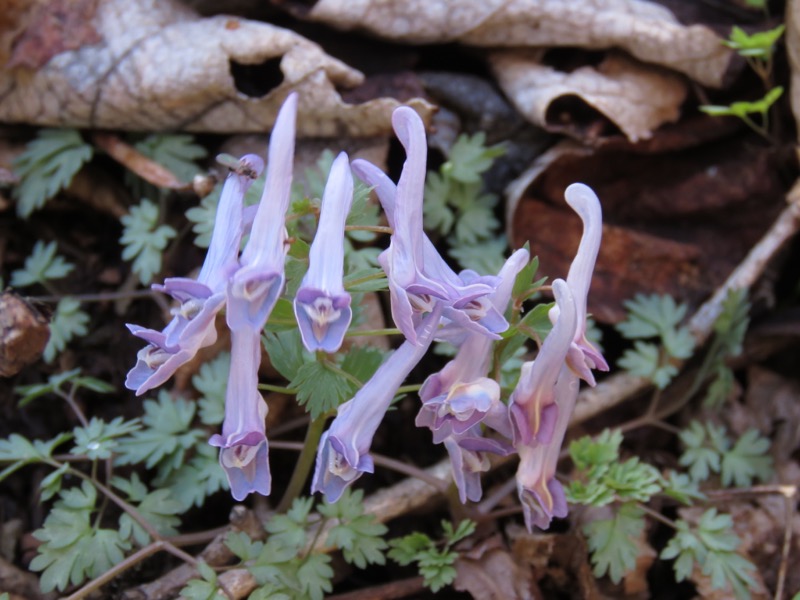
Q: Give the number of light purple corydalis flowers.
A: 13